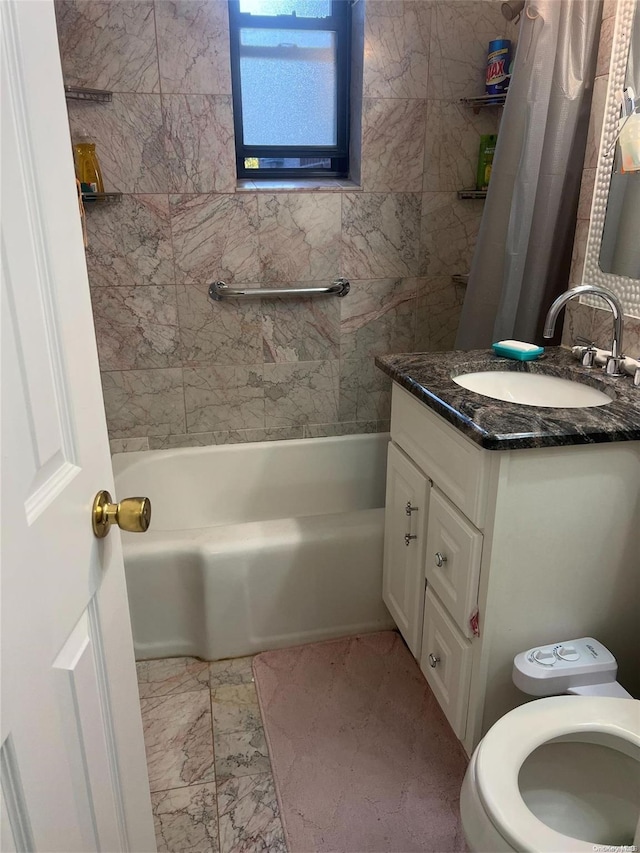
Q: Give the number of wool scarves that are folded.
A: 0